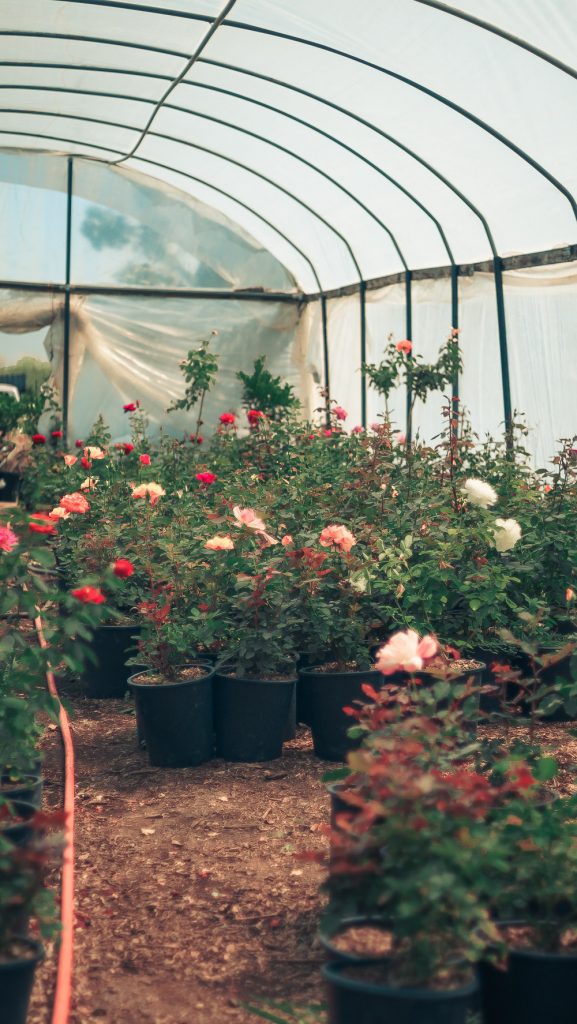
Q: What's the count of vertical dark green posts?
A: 6